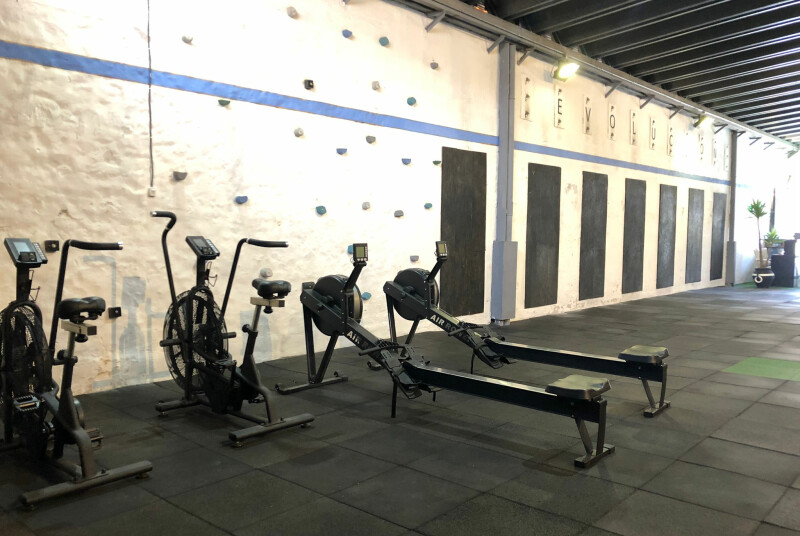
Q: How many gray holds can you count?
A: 11